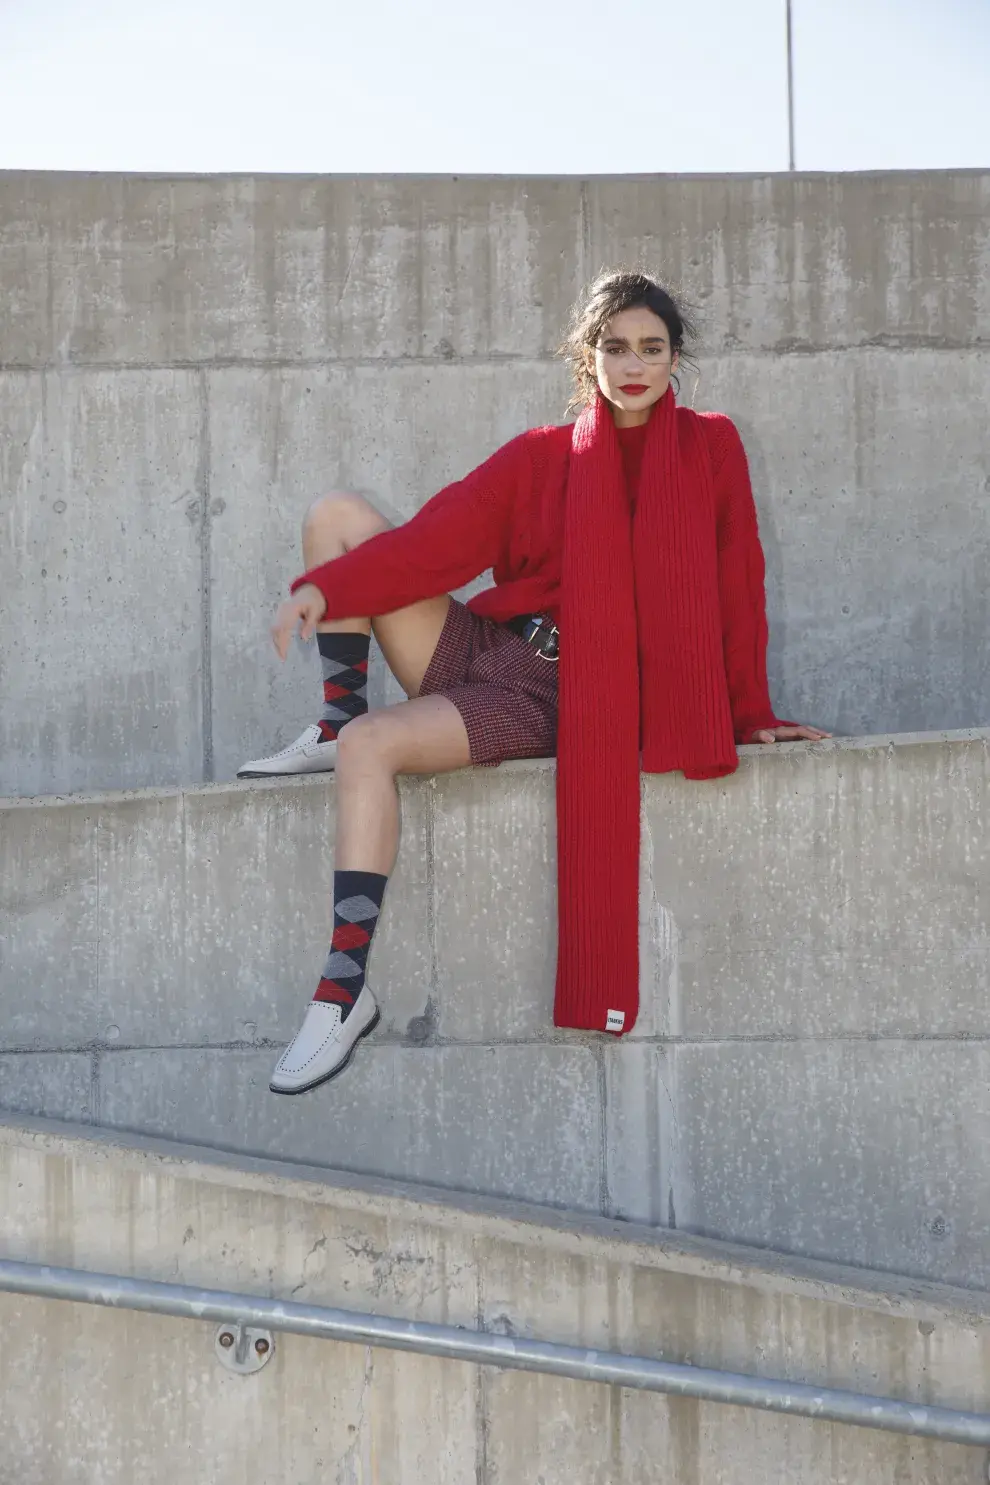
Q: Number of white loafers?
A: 2